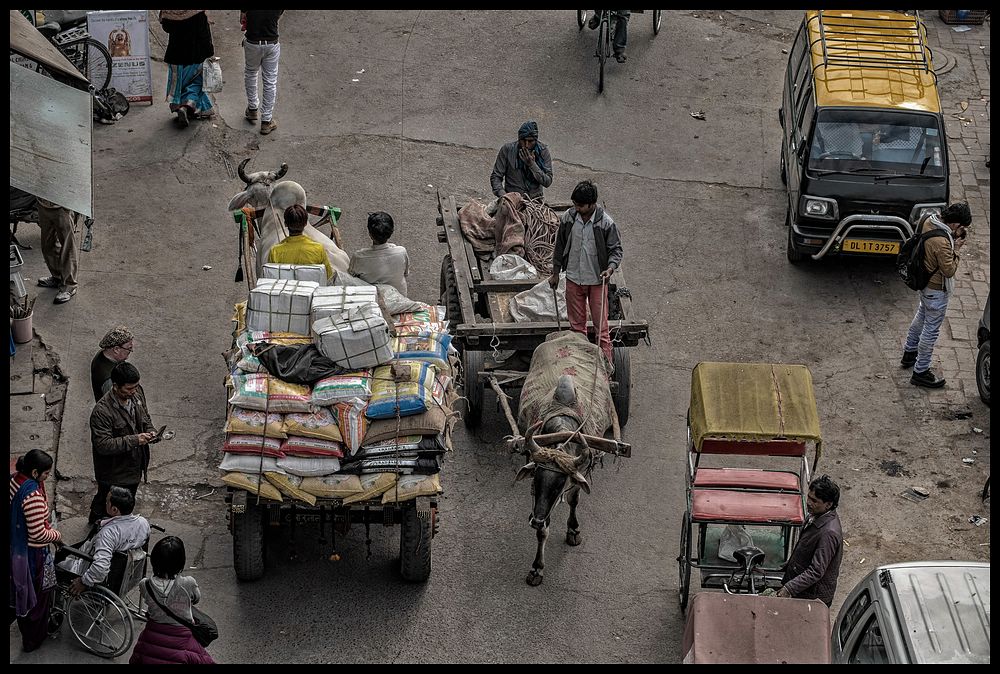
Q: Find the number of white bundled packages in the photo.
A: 4